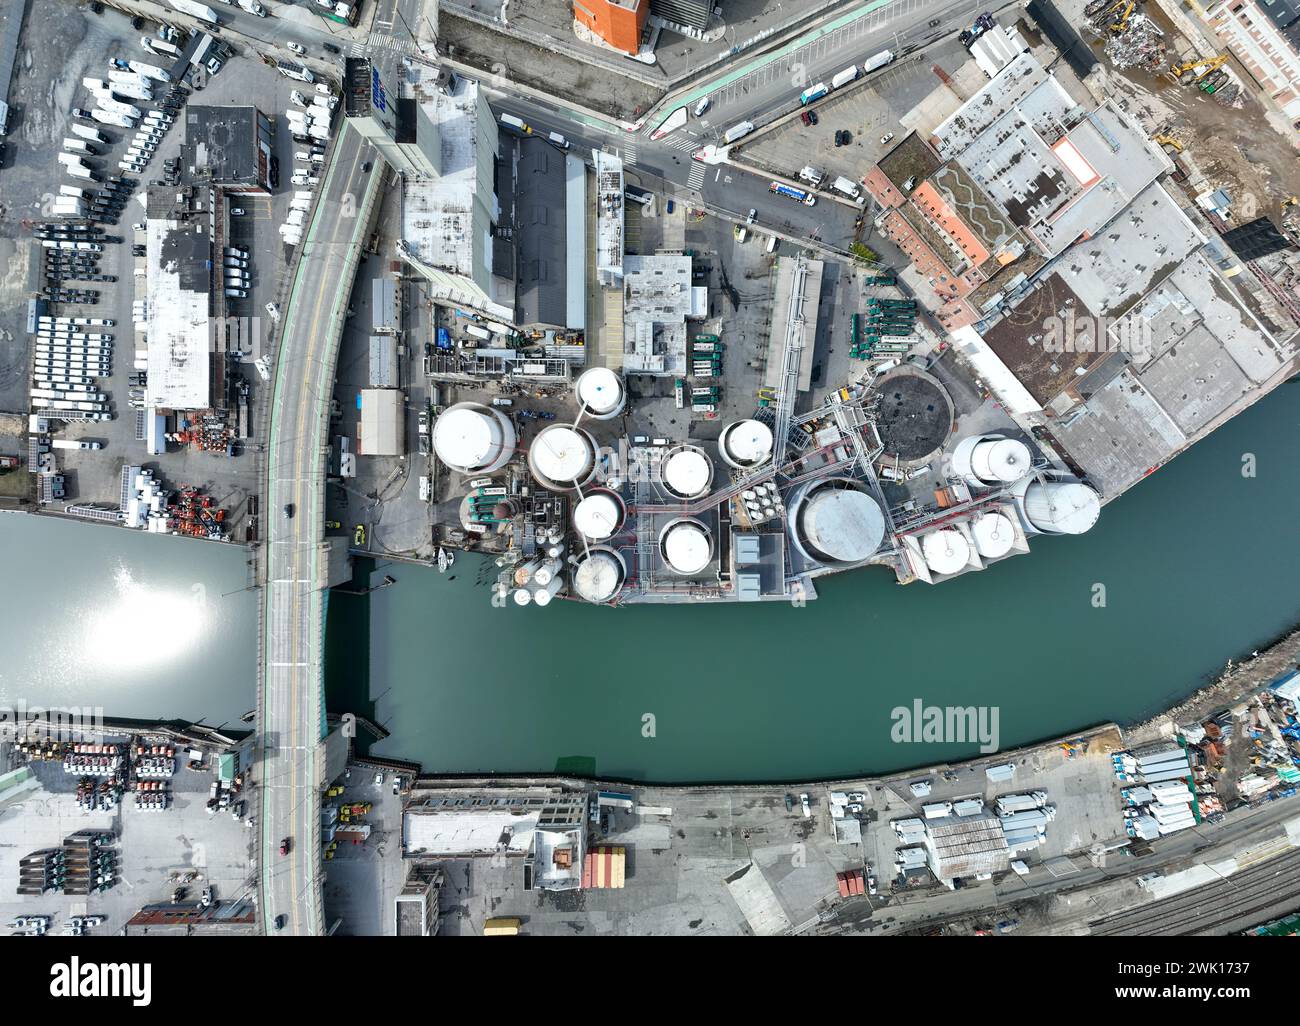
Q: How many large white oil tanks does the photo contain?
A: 13